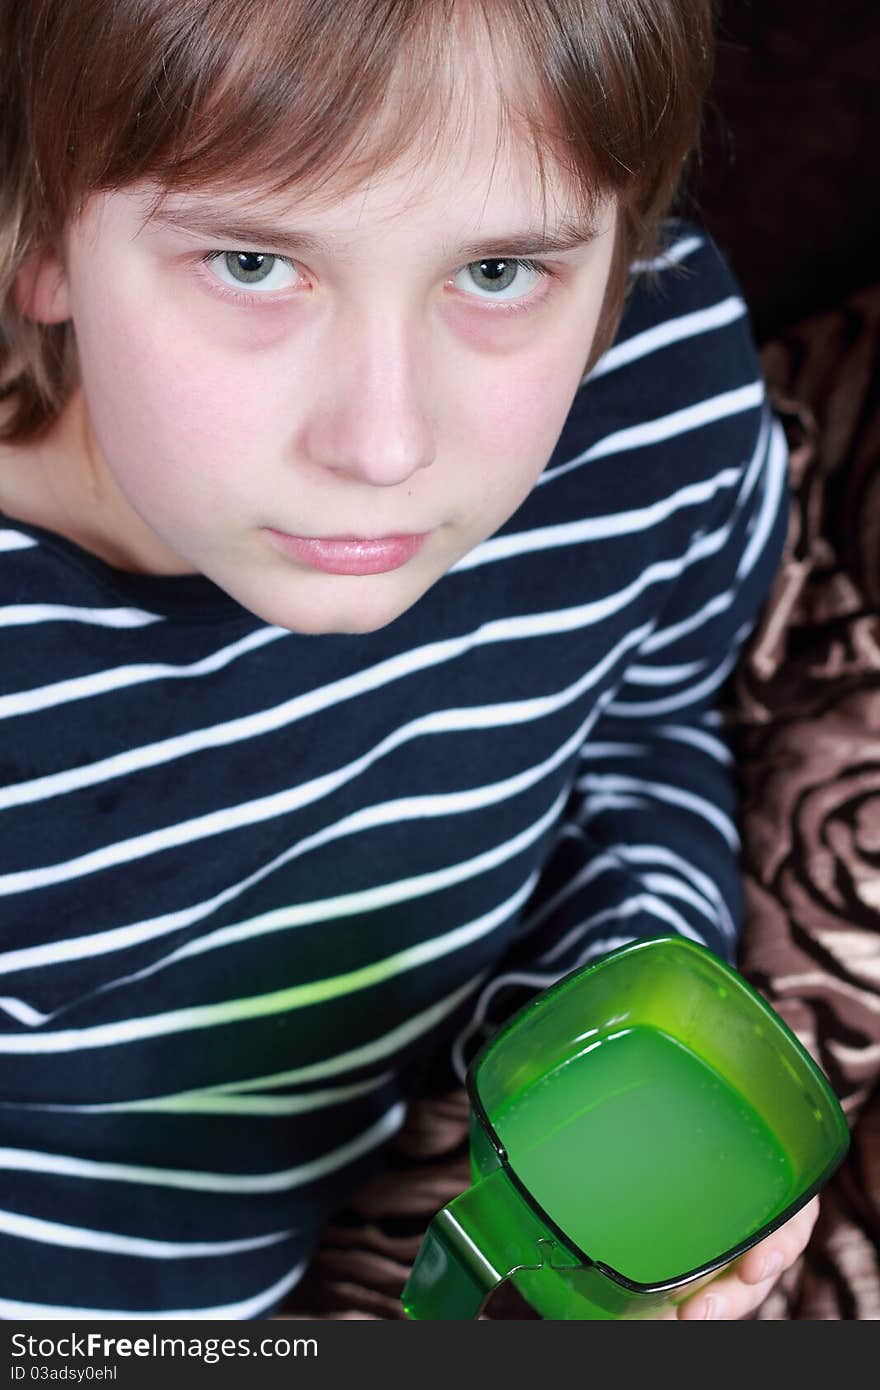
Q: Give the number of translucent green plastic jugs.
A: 1